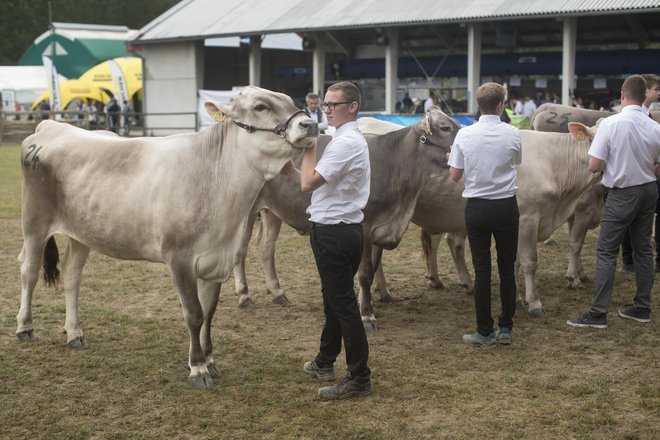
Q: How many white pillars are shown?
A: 5